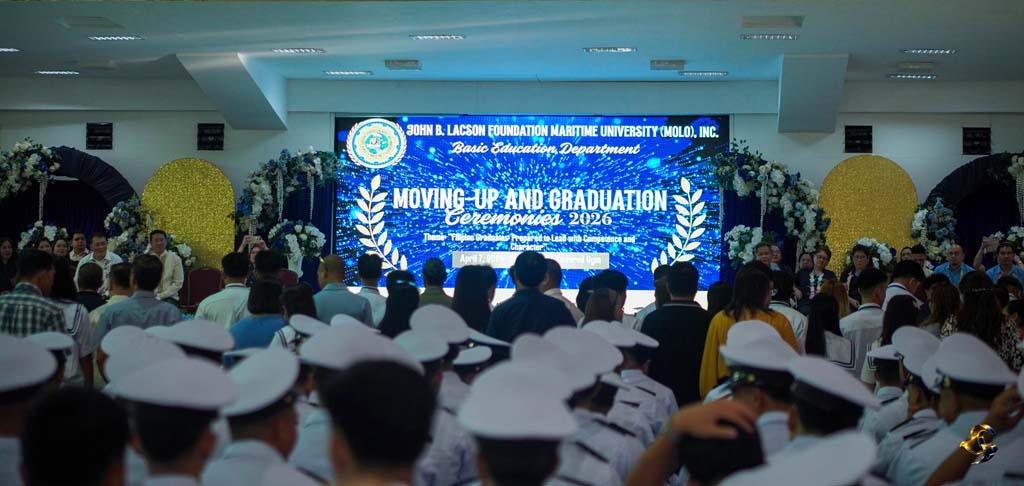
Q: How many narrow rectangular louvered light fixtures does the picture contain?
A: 11